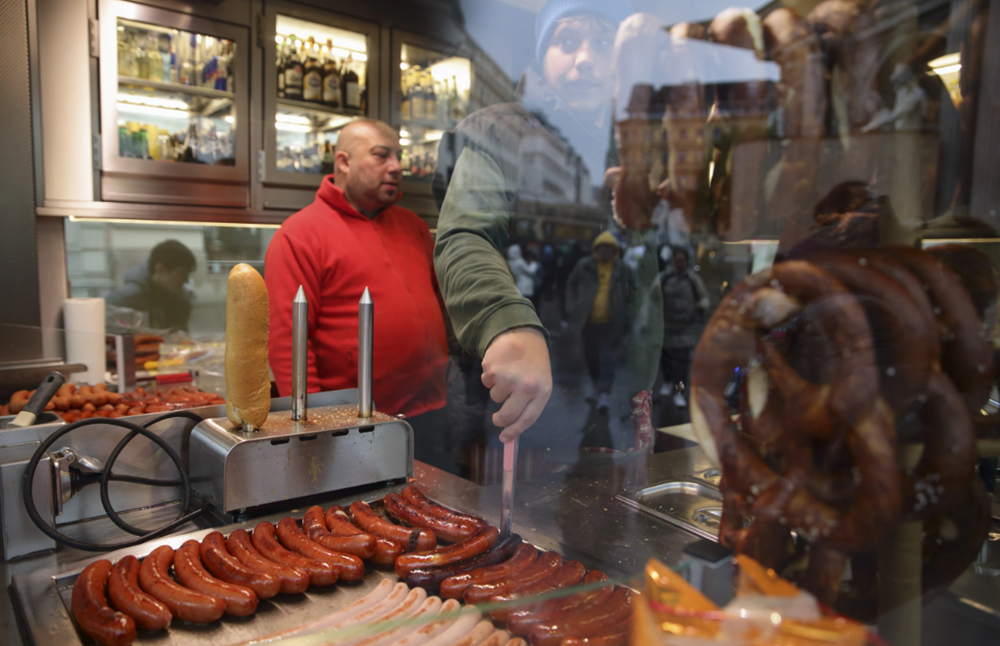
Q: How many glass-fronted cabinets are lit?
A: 3